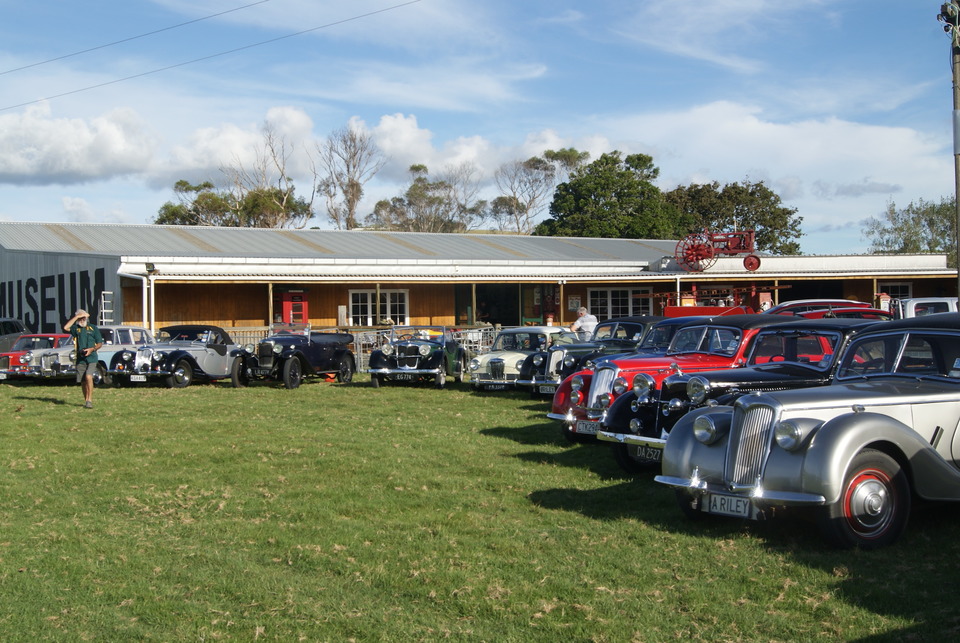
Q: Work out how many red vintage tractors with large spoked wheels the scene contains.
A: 1